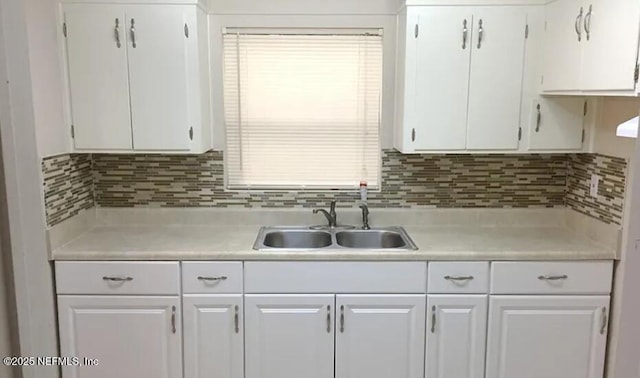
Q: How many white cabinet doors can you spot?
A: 13